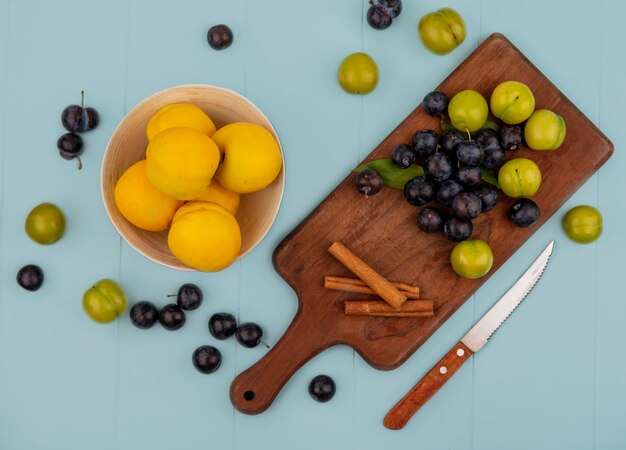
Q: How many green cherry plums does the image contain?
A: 10